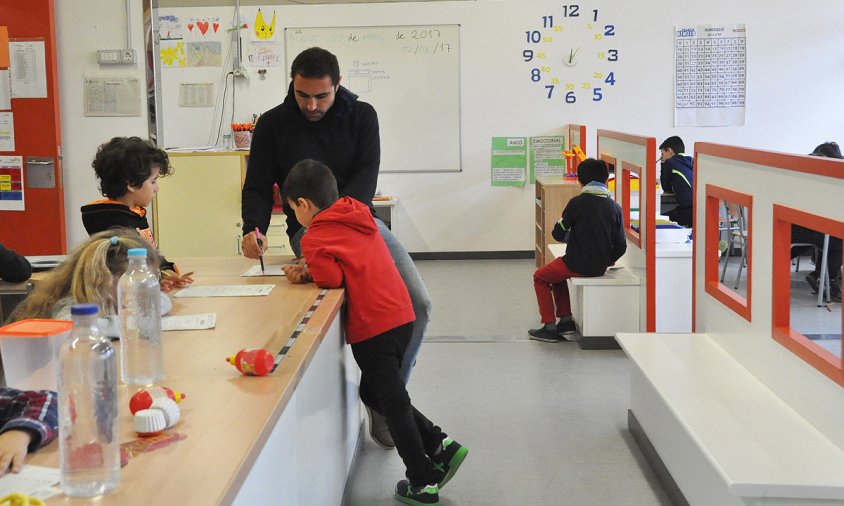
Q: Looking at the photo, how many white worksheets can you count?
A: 4